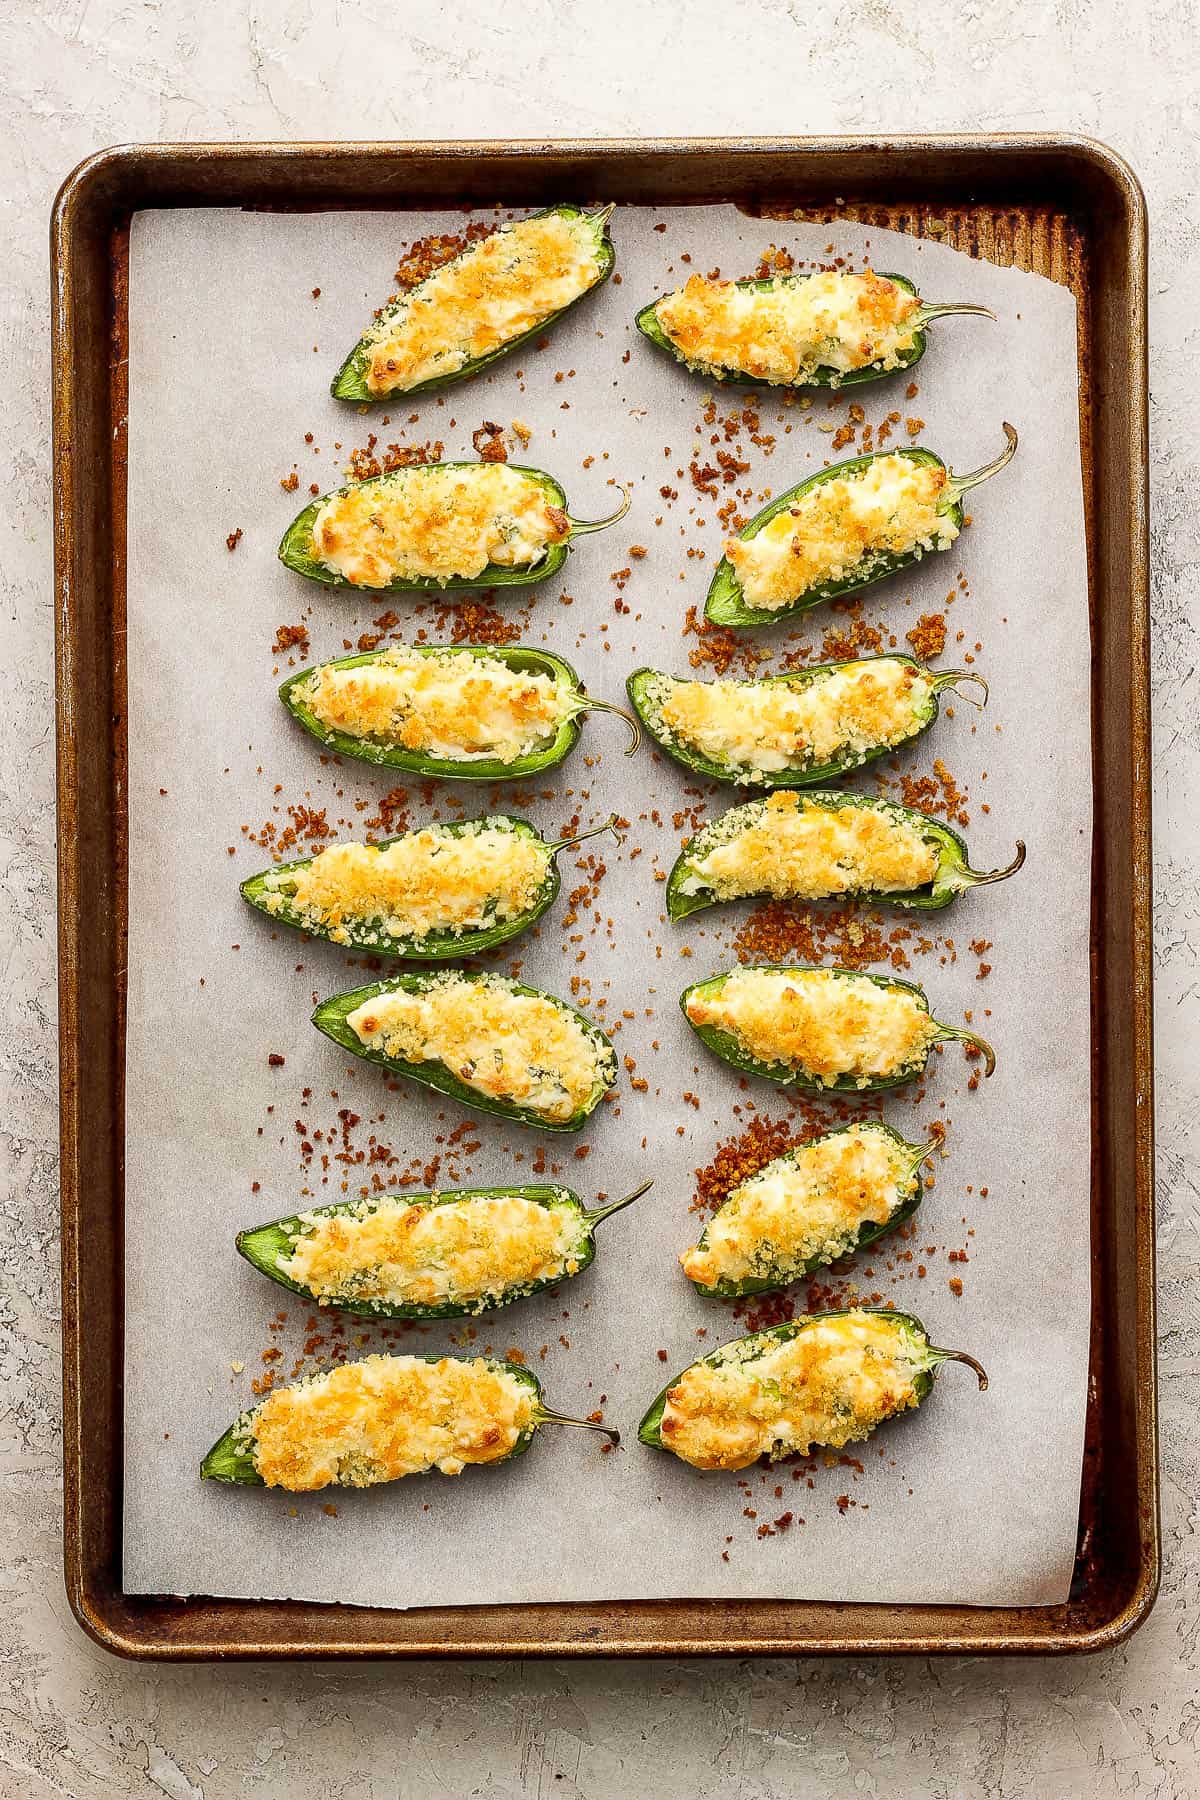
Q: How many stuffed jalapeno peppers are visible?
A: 14